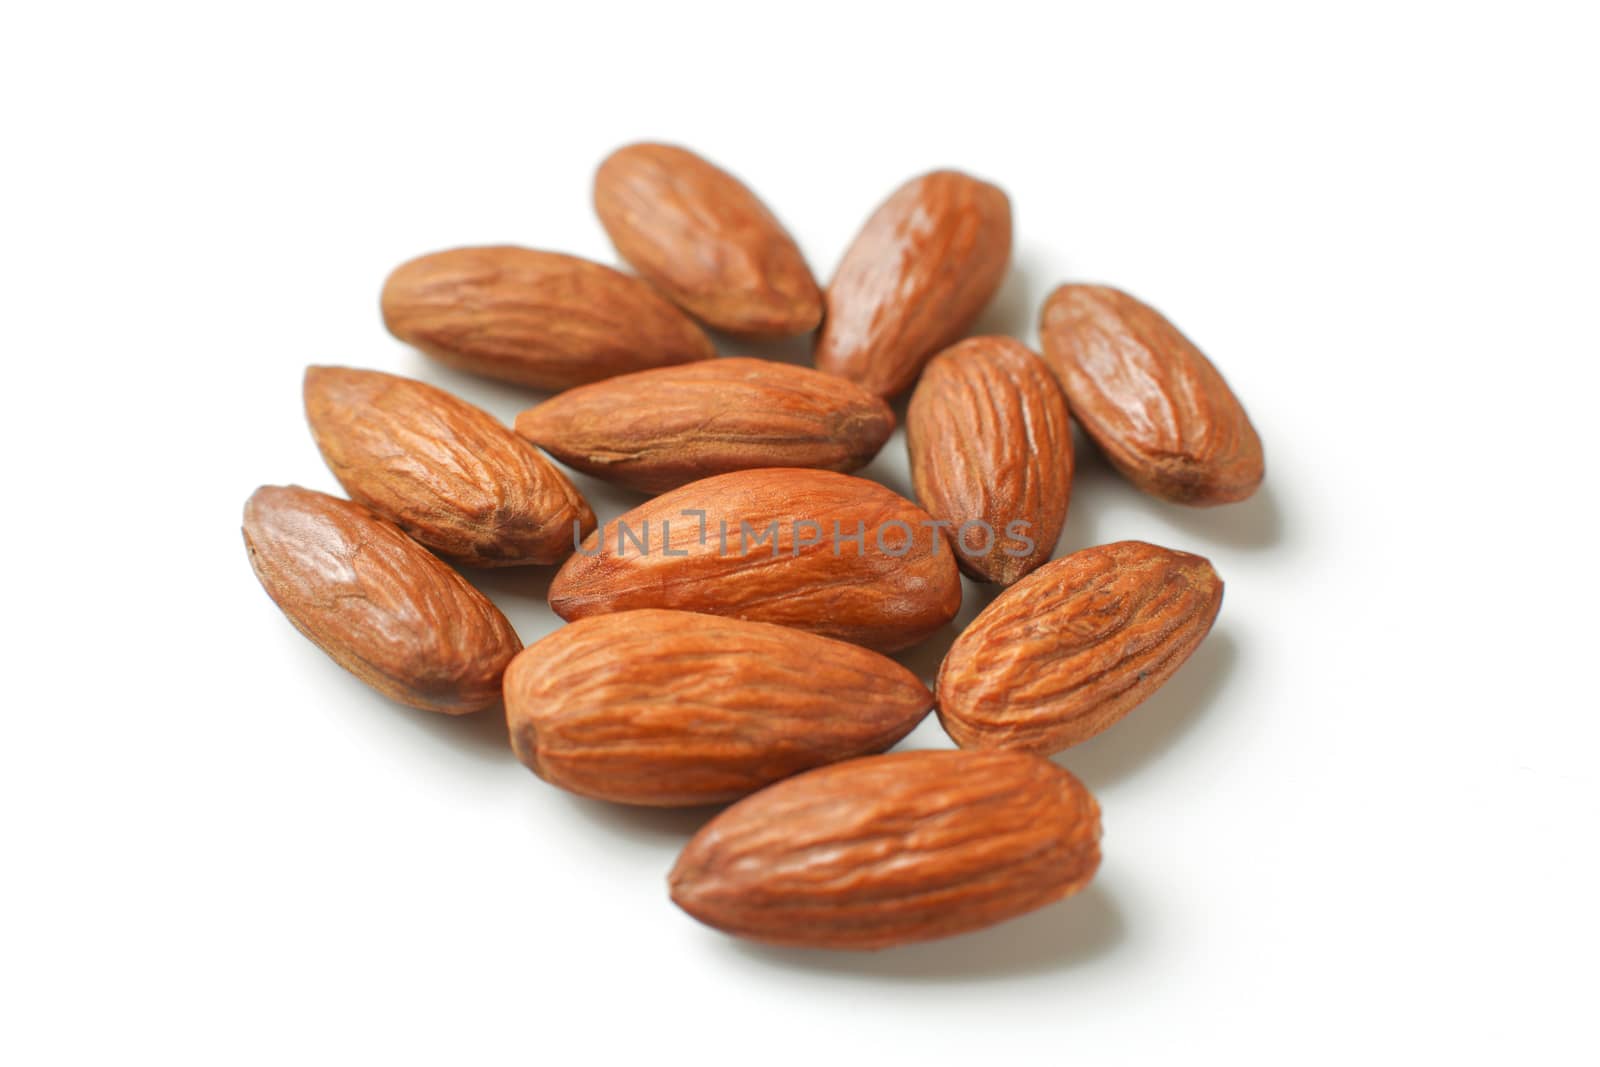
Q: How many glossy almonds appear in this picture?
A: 12